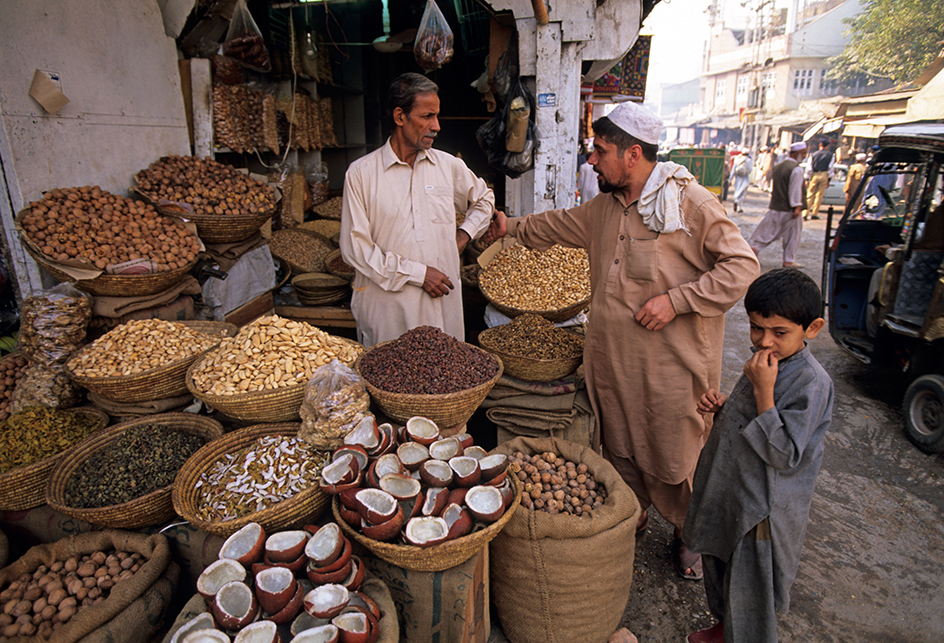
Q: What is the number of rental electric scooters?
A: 0